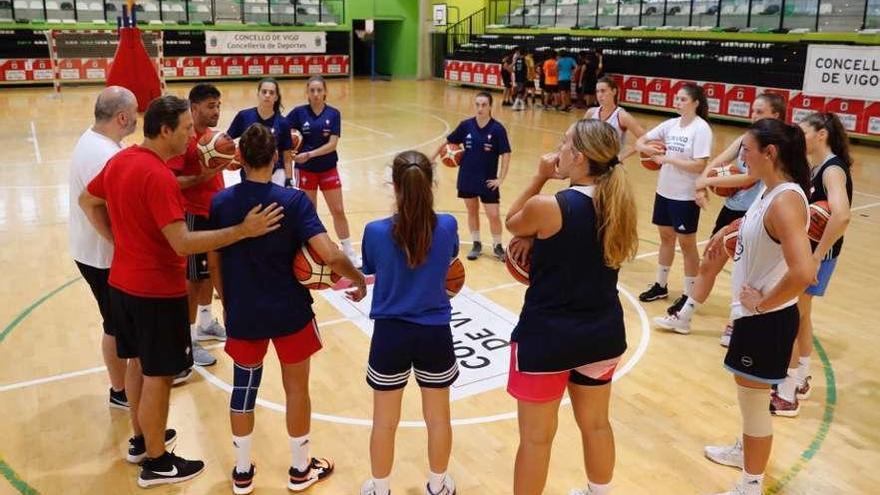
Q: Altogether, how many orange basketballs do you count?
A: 11